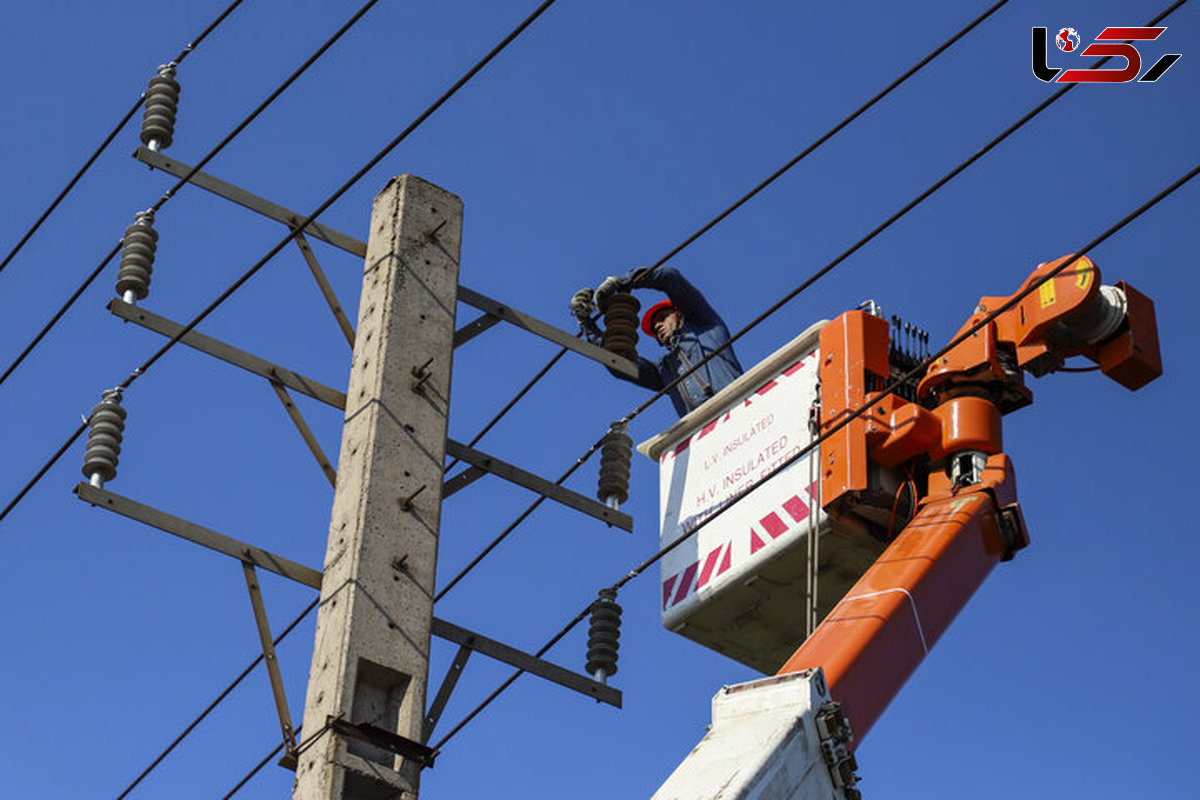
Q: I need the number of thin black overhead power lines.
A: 6